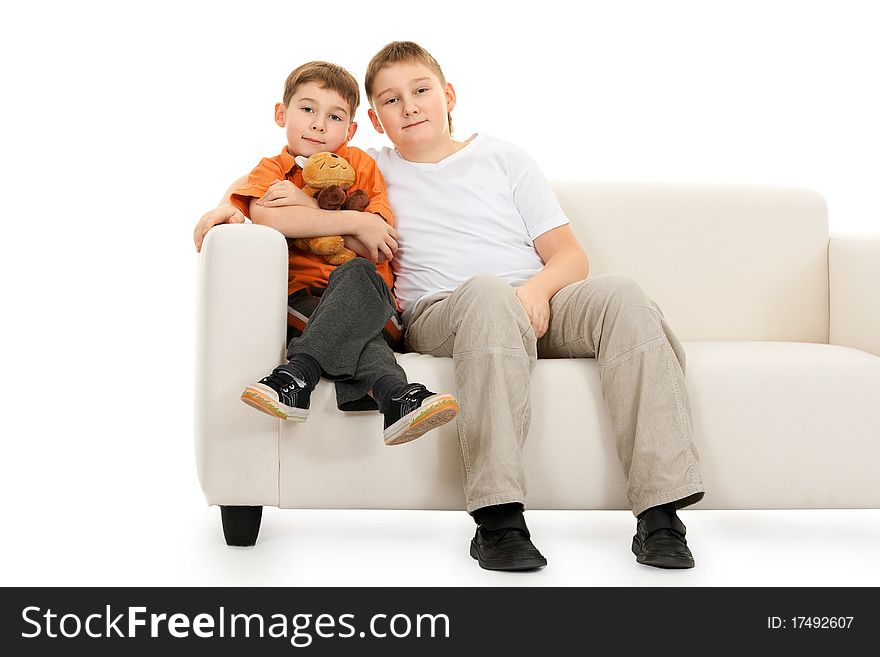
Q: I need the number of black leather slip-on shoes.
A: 2